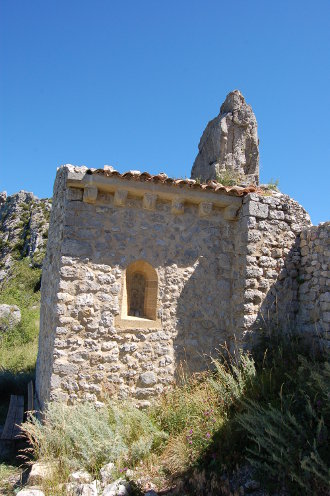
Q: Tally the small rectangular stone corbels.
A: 6